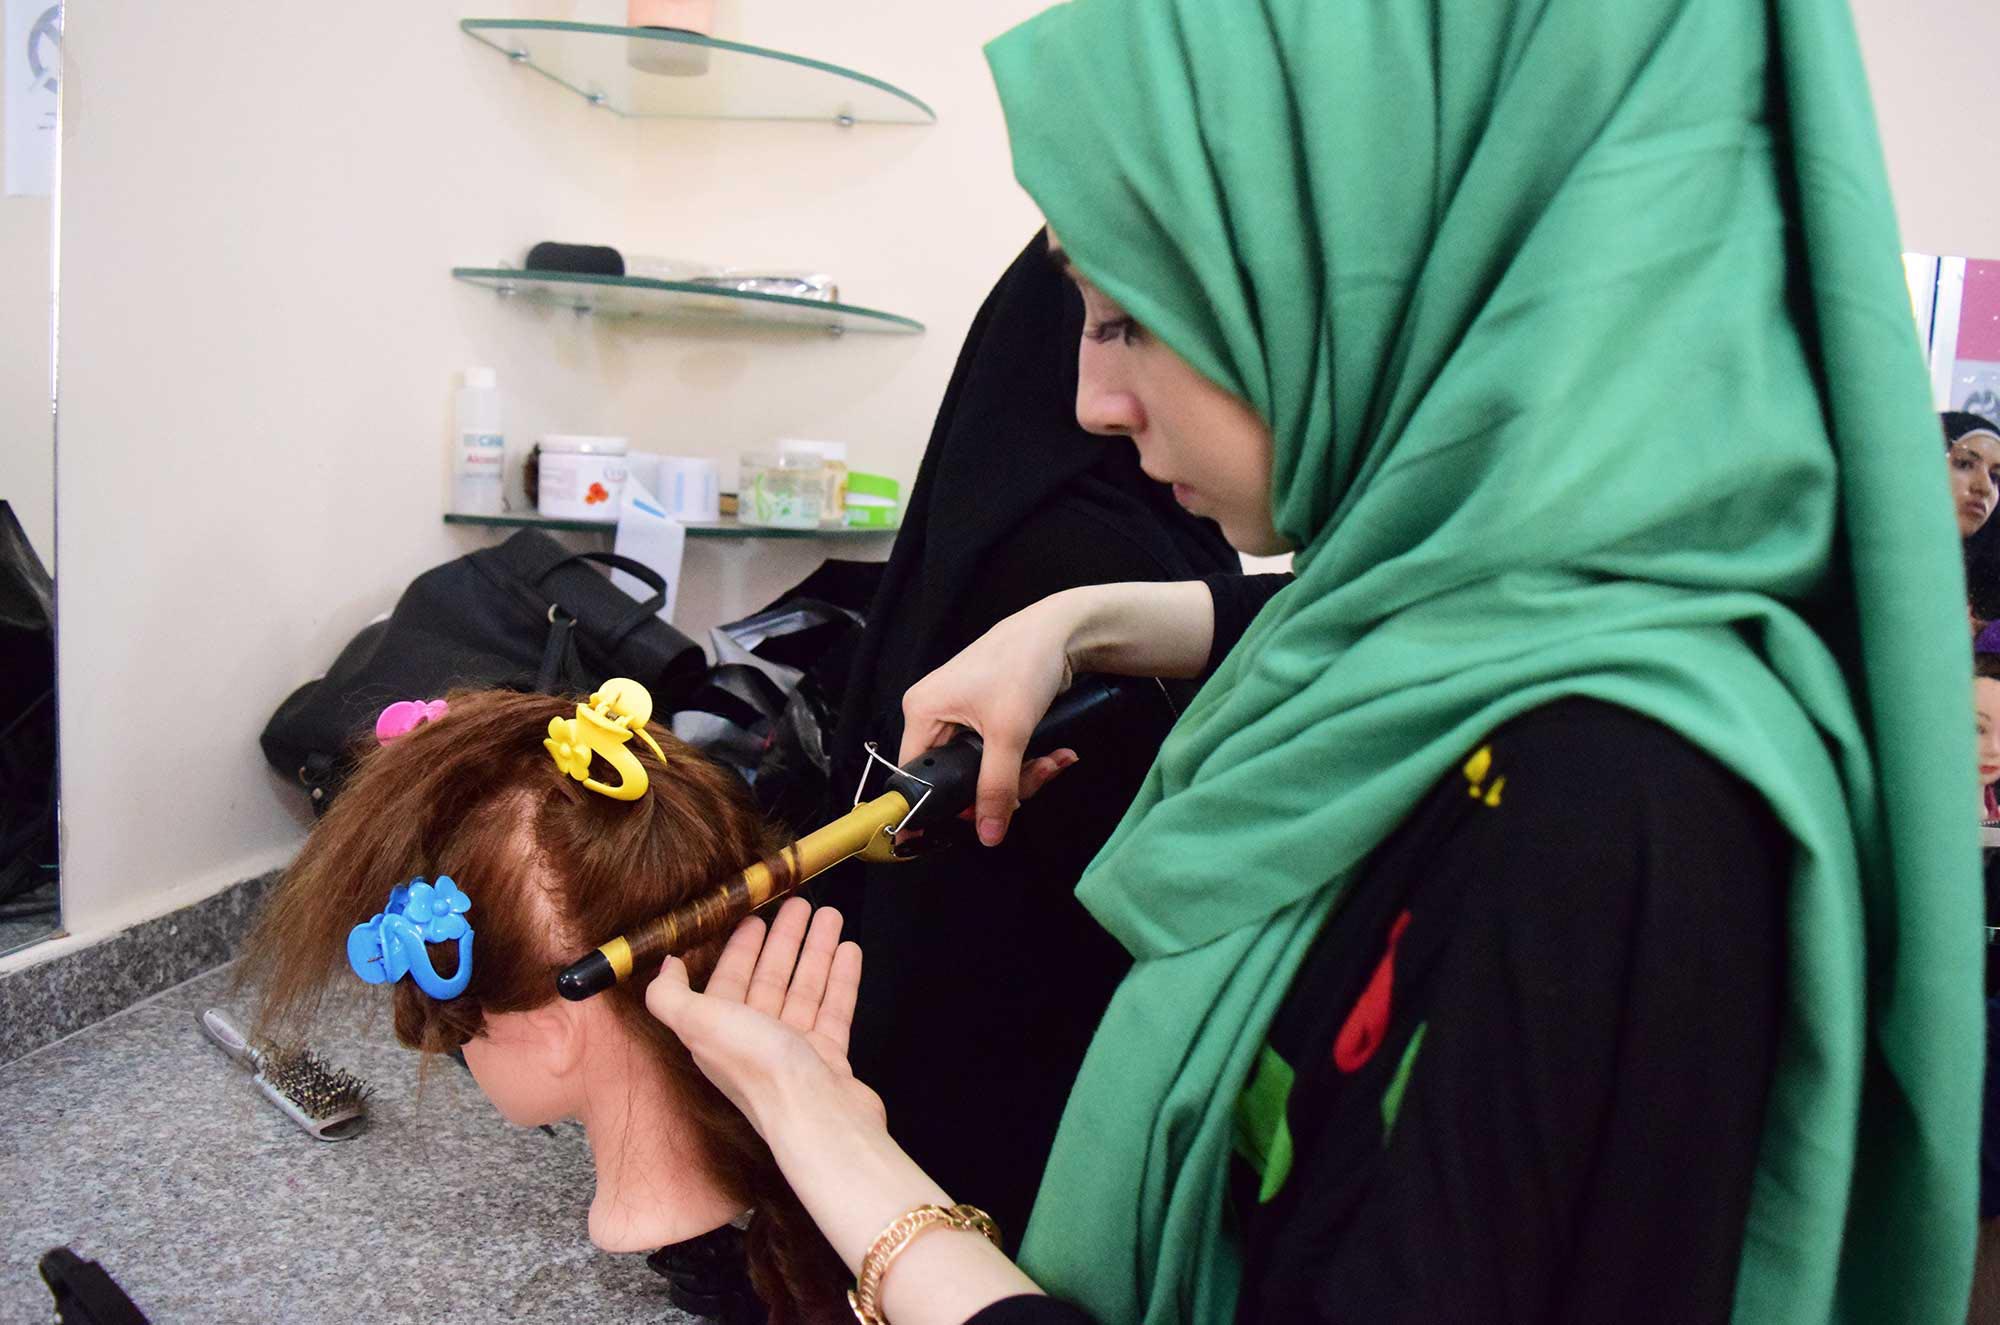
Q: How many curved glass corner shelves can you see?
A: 3